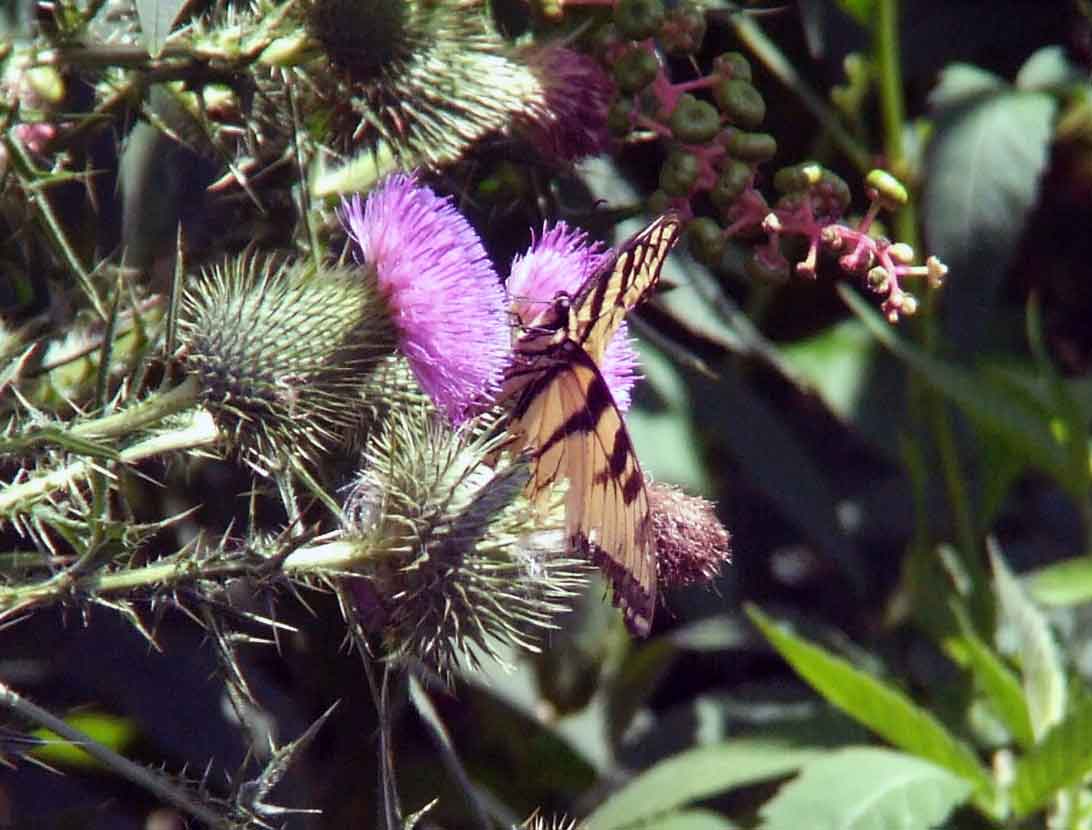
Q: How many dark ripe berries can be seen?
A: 0